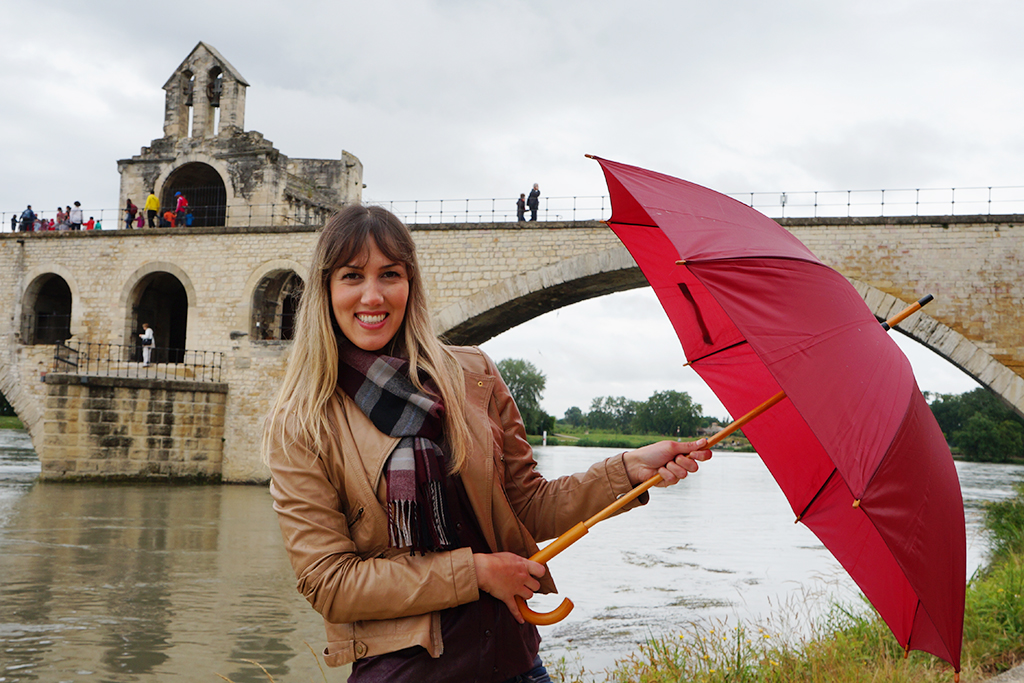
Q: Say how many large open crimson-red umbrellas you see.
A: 1